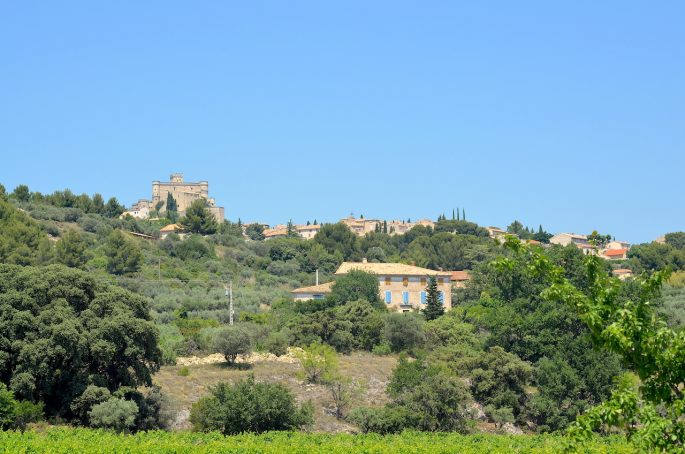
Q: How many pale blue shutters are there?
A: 4